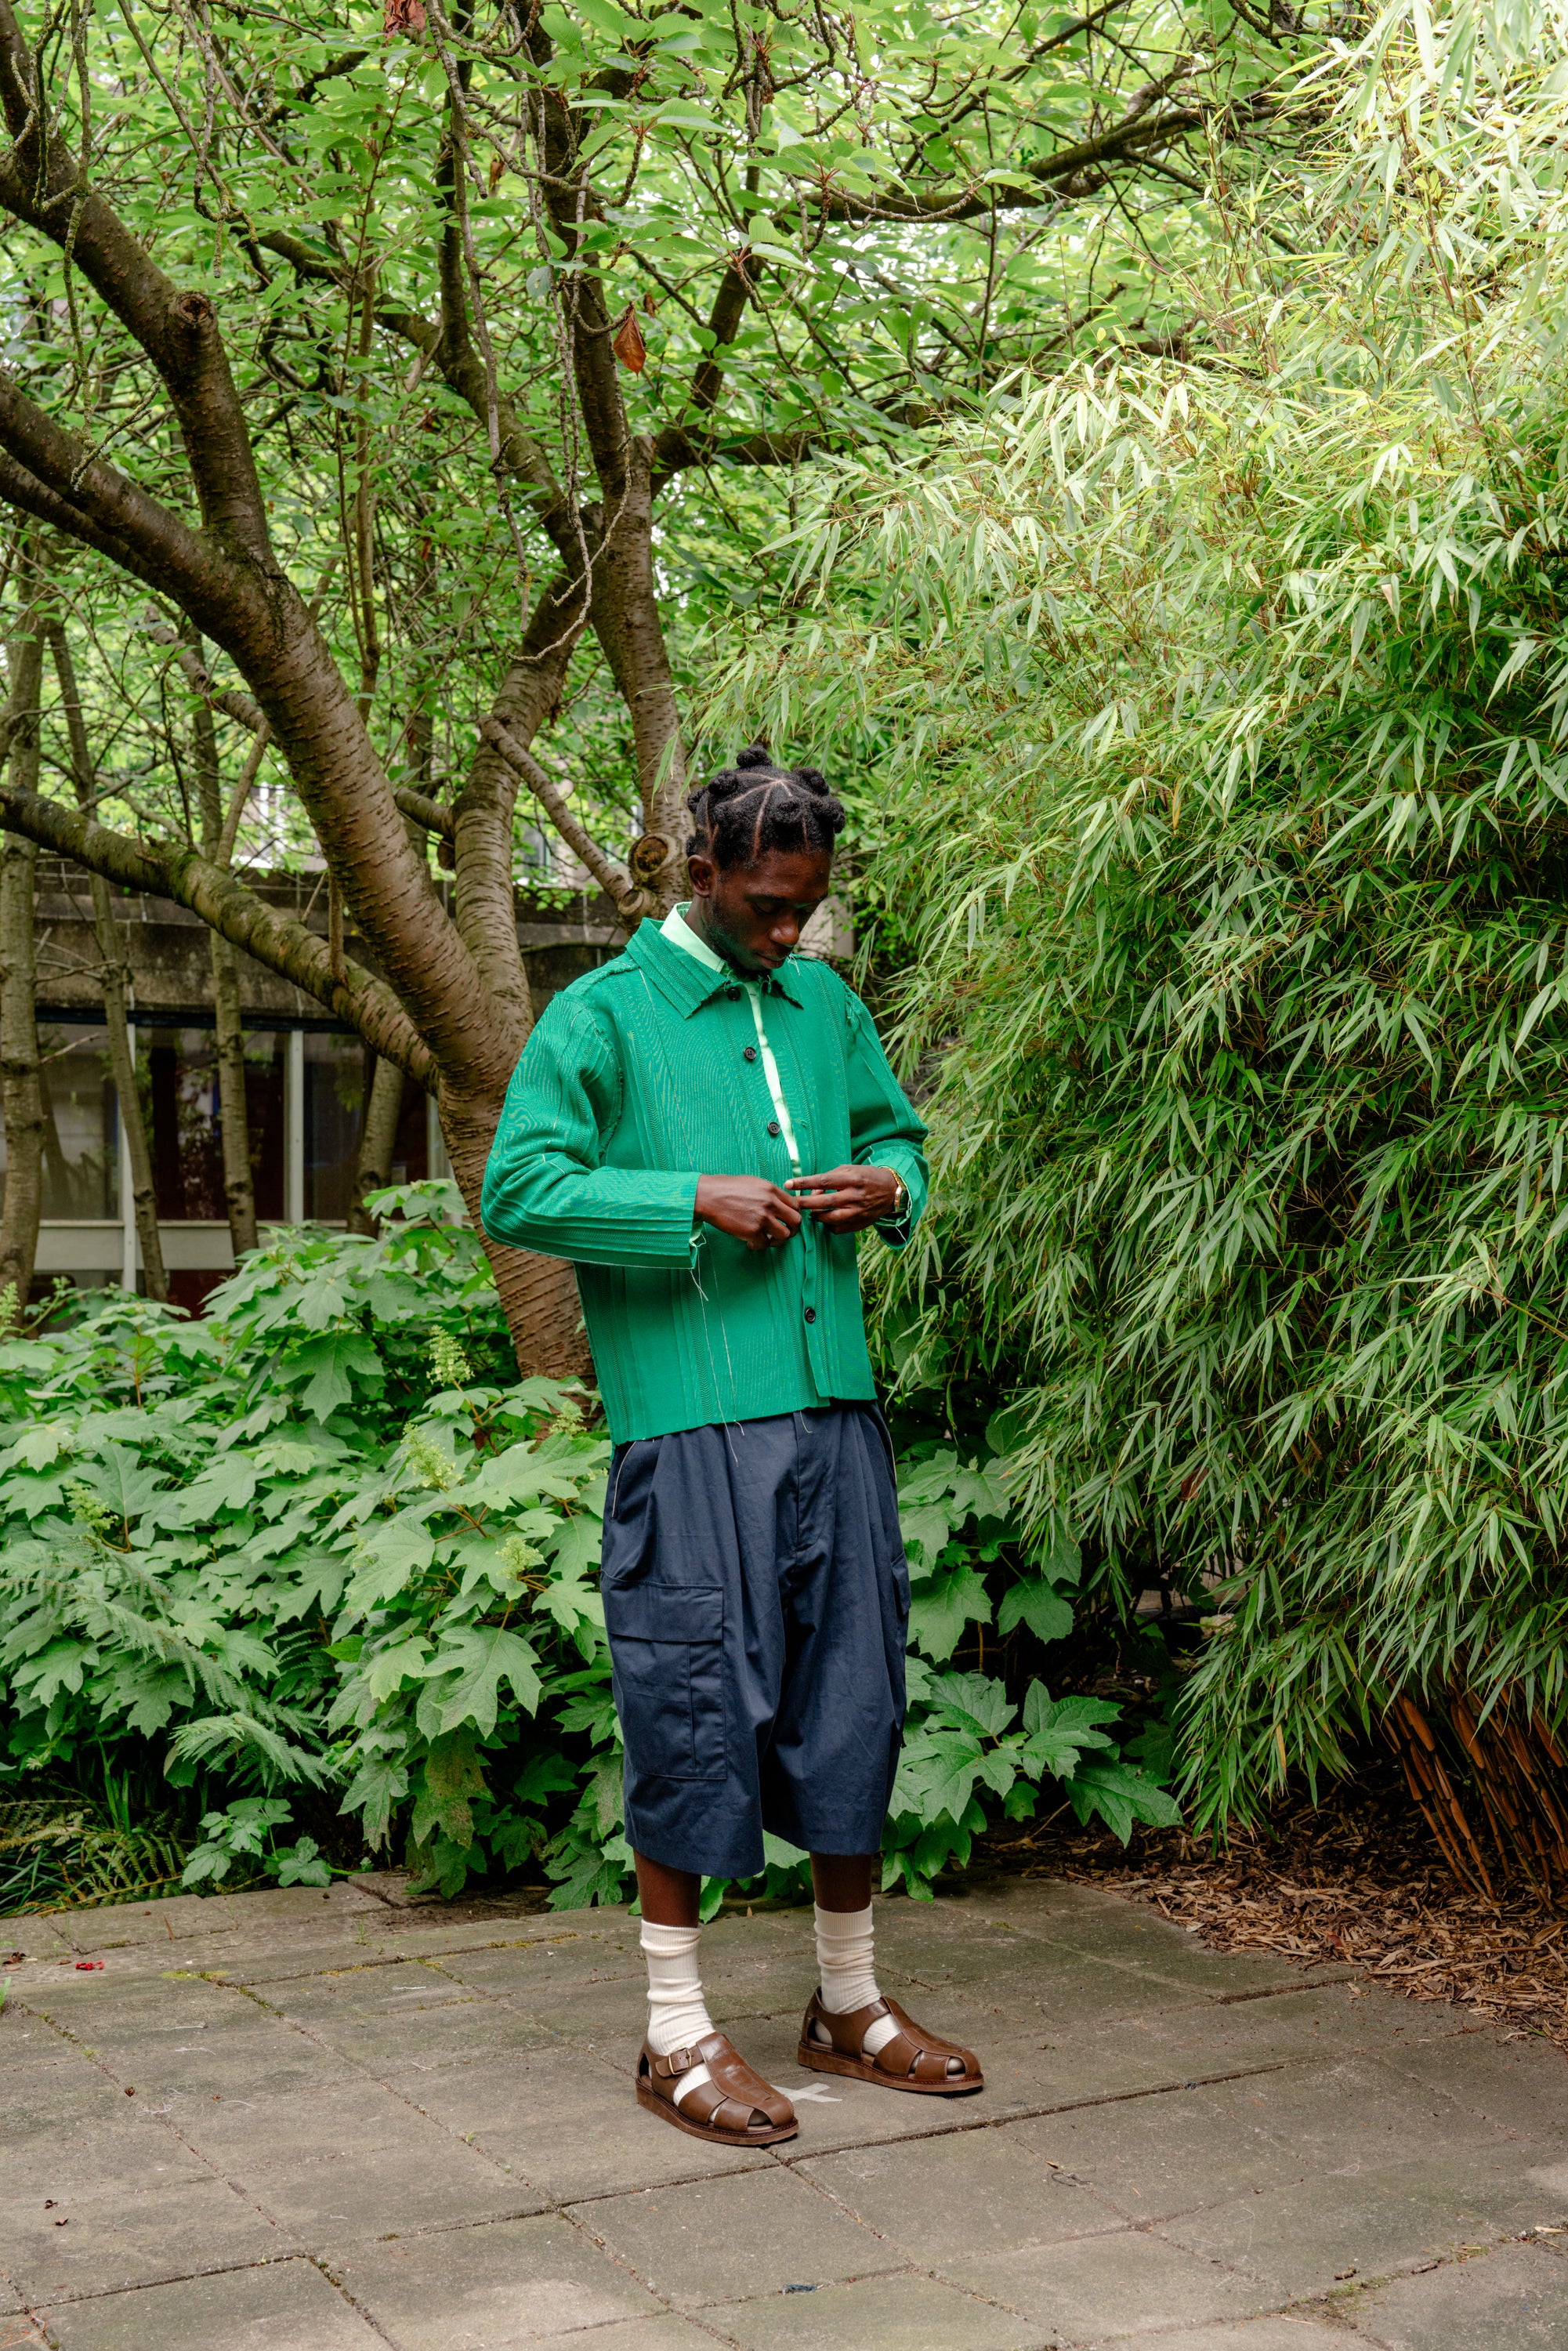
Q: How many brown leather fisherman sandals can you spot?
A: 2